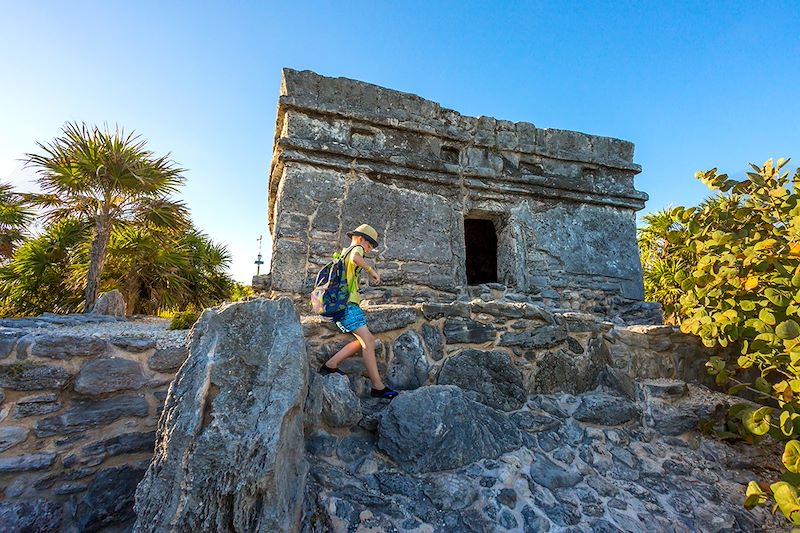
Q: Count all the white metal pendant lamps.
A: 0